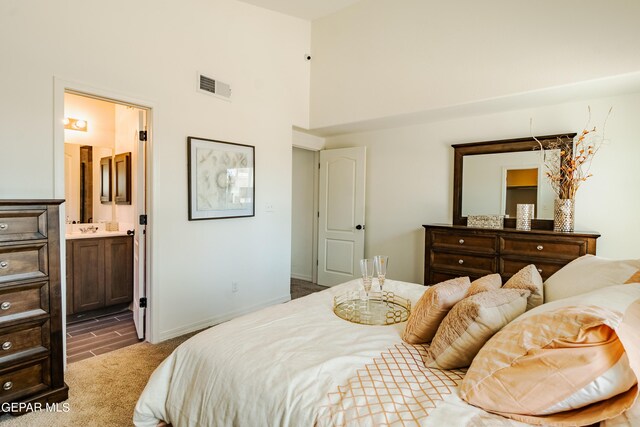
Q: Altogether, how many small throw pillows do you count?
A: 4